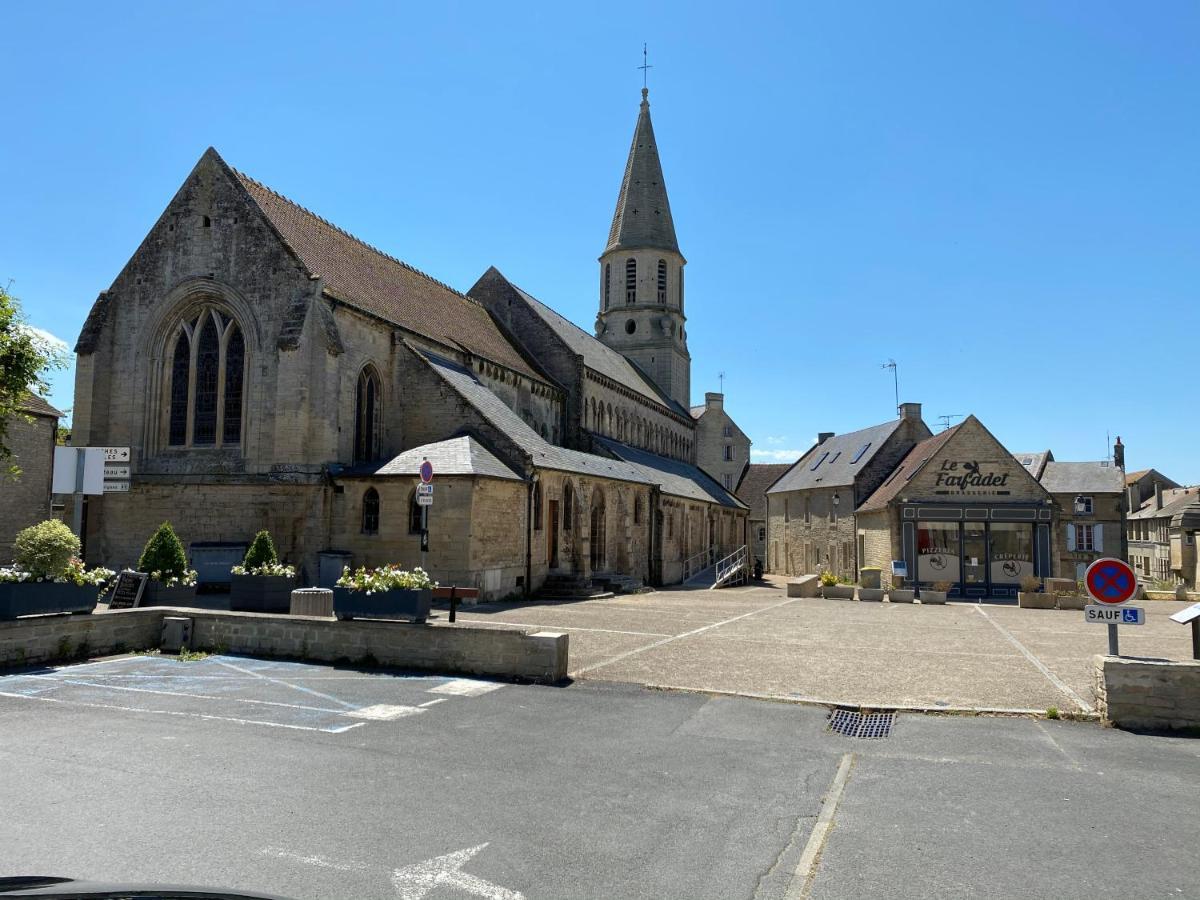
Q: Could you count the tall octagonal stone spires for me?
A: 1